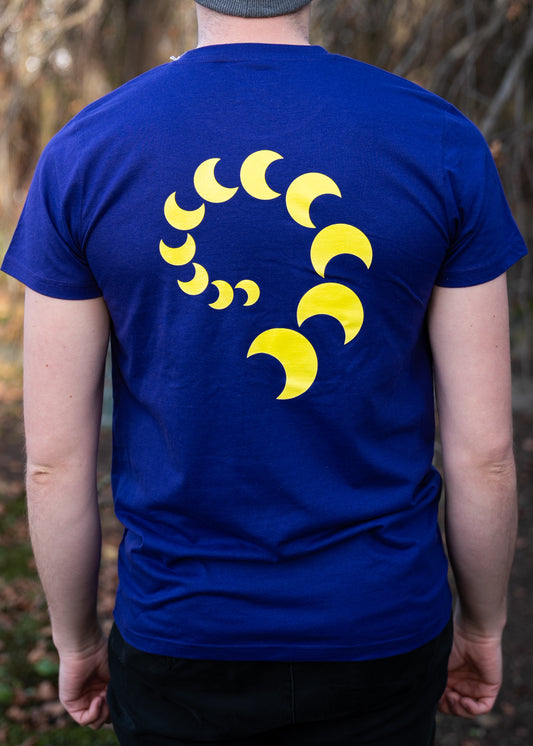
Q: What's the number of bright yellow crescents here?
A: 11